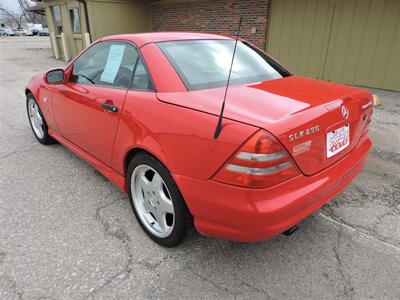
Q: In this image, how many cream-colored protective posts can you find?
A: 3